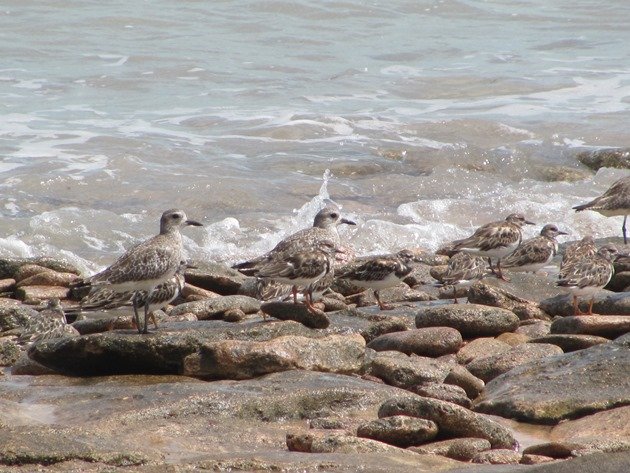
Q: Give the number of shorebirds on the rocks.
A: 13